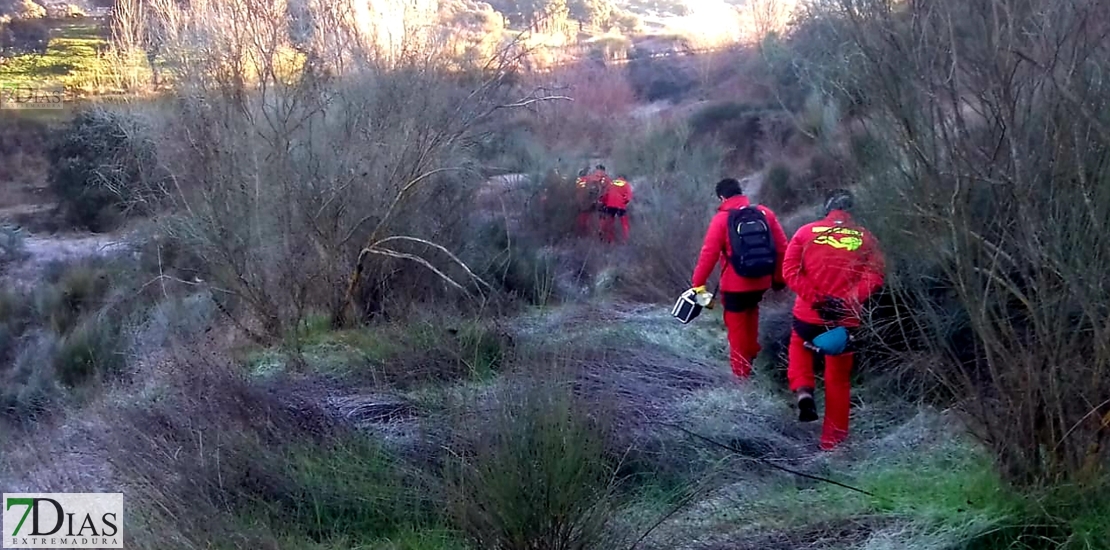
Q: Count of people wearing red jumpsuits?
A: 5